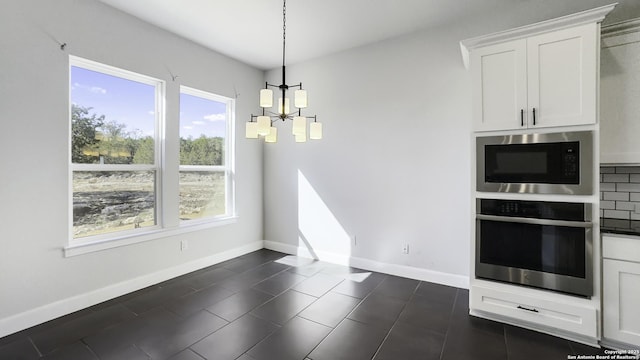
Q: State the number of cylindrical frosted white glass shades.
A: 9